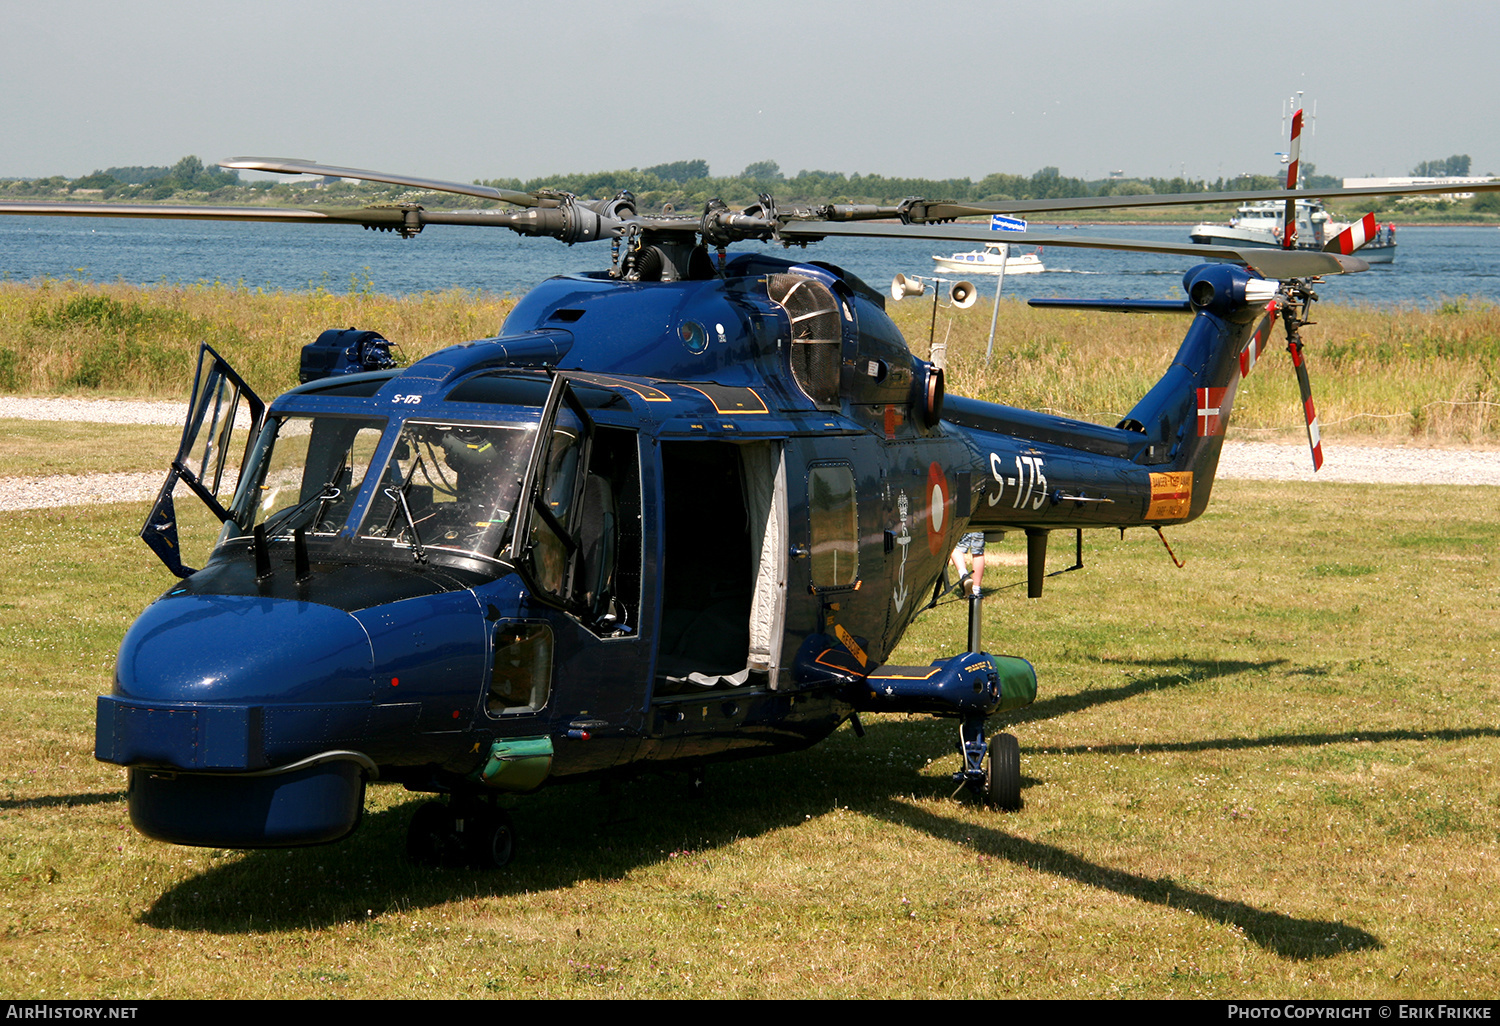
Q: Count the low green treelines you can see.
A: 1